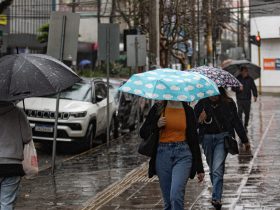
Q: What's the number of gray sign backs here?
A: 3